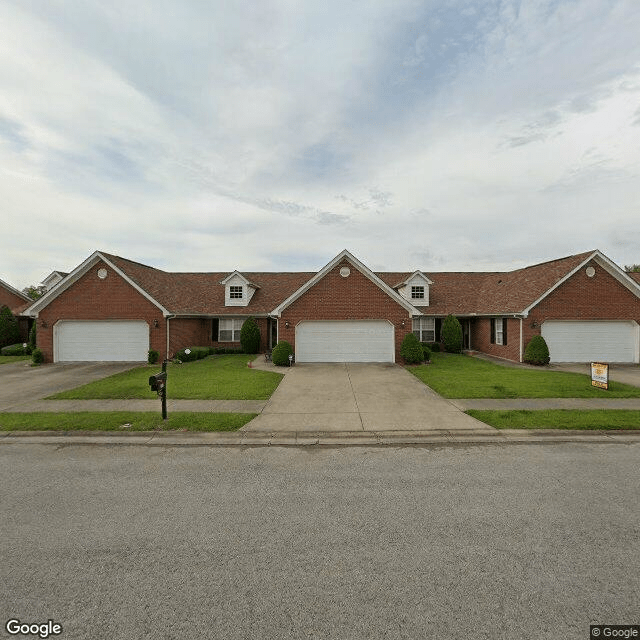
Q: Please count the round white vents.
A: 3